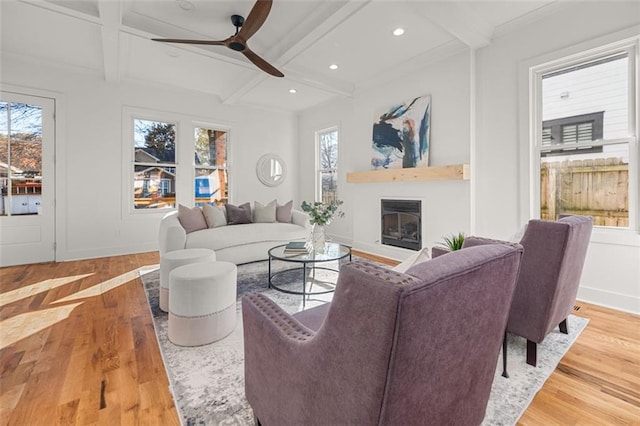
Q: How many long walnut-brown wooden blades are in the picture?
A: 3